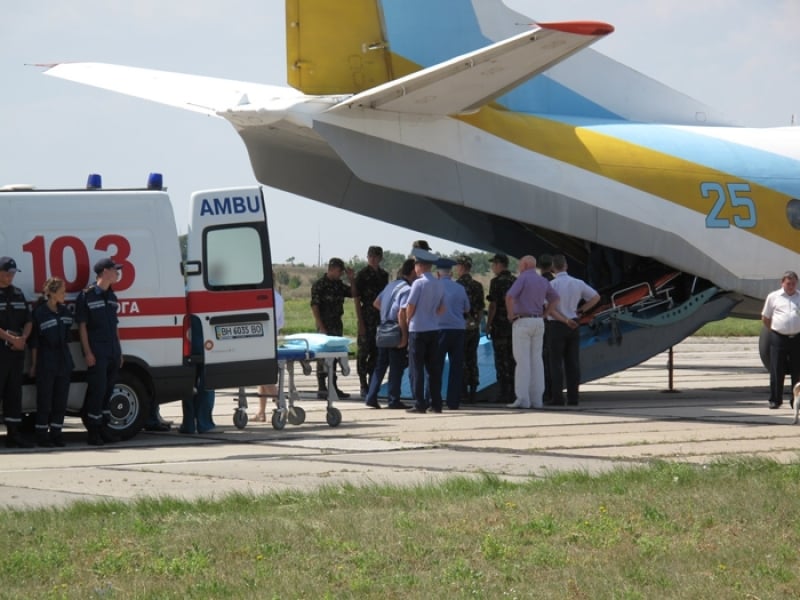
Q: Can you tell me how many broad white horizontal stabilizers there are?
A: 2